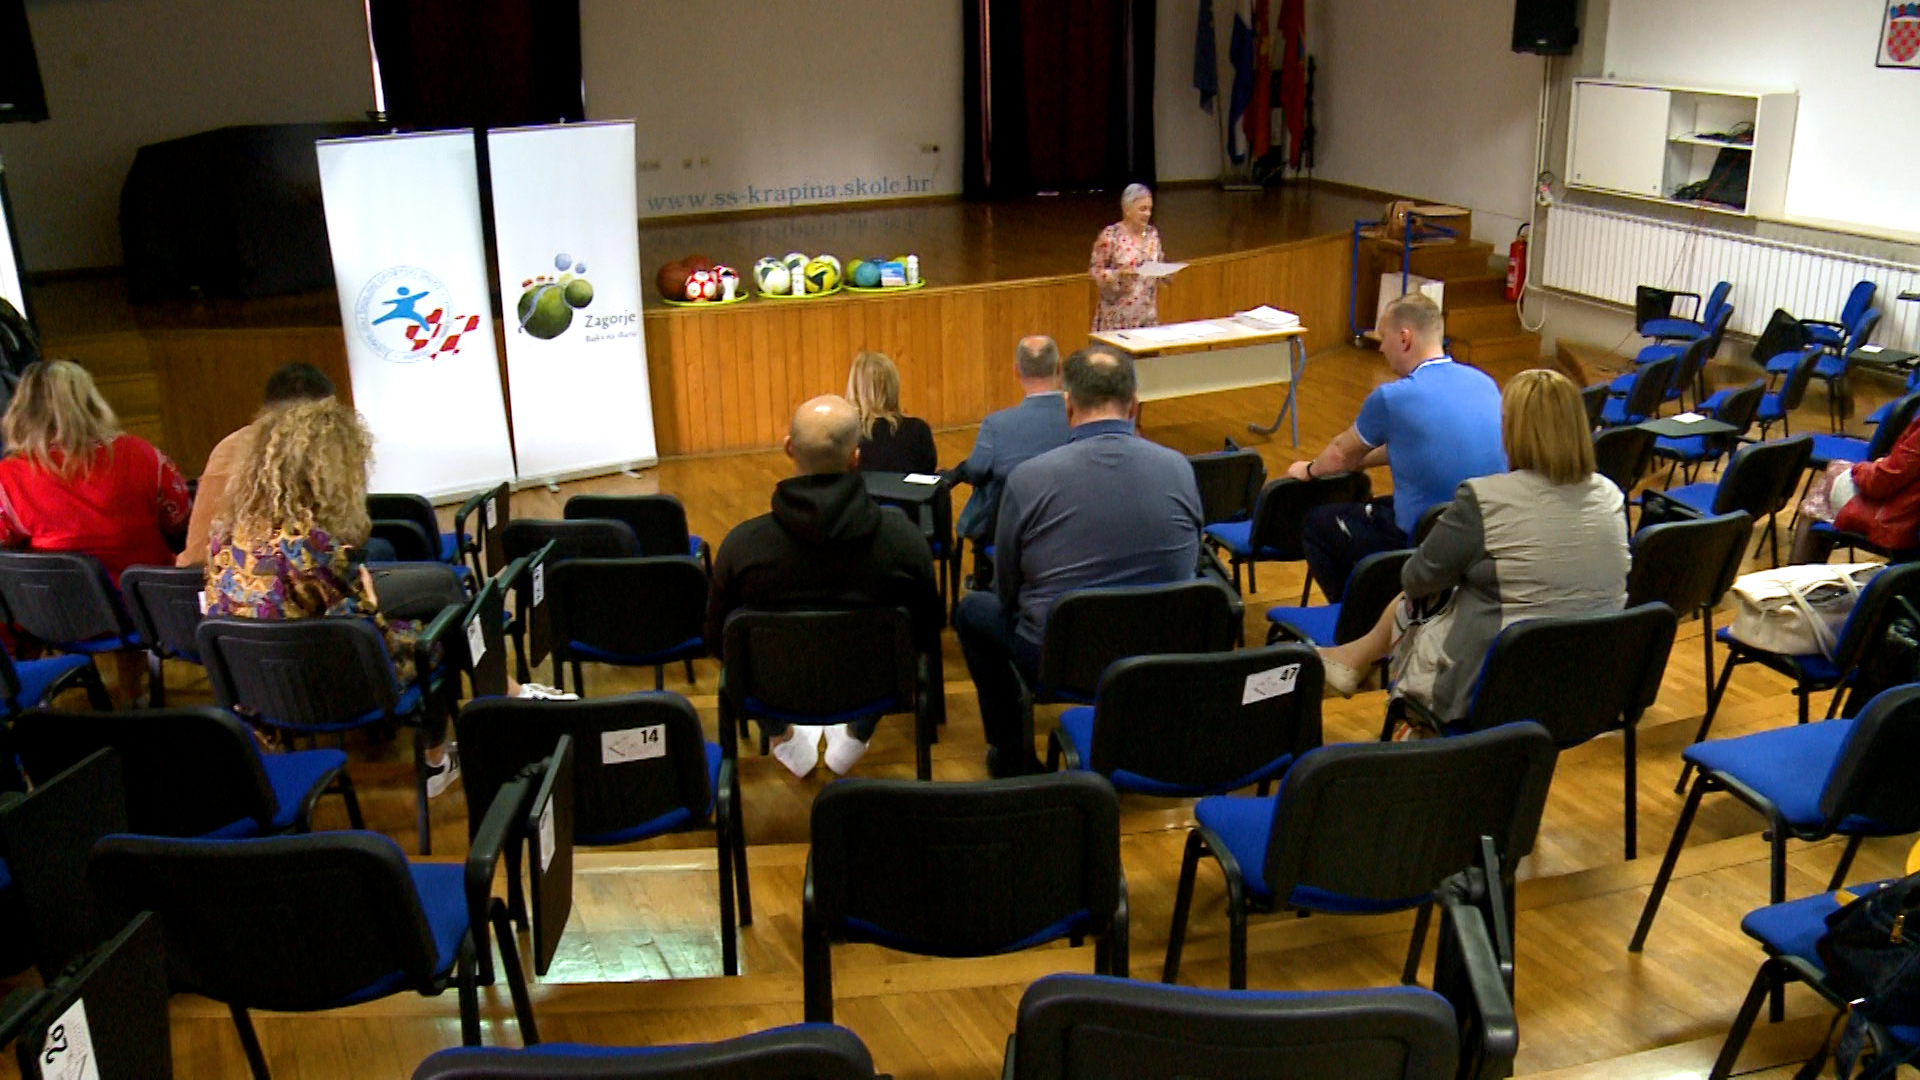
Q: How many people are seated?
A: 10